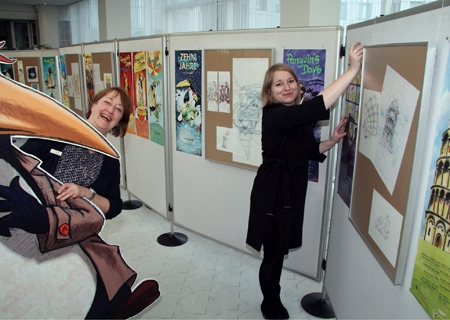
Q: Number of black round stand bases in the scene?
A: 3